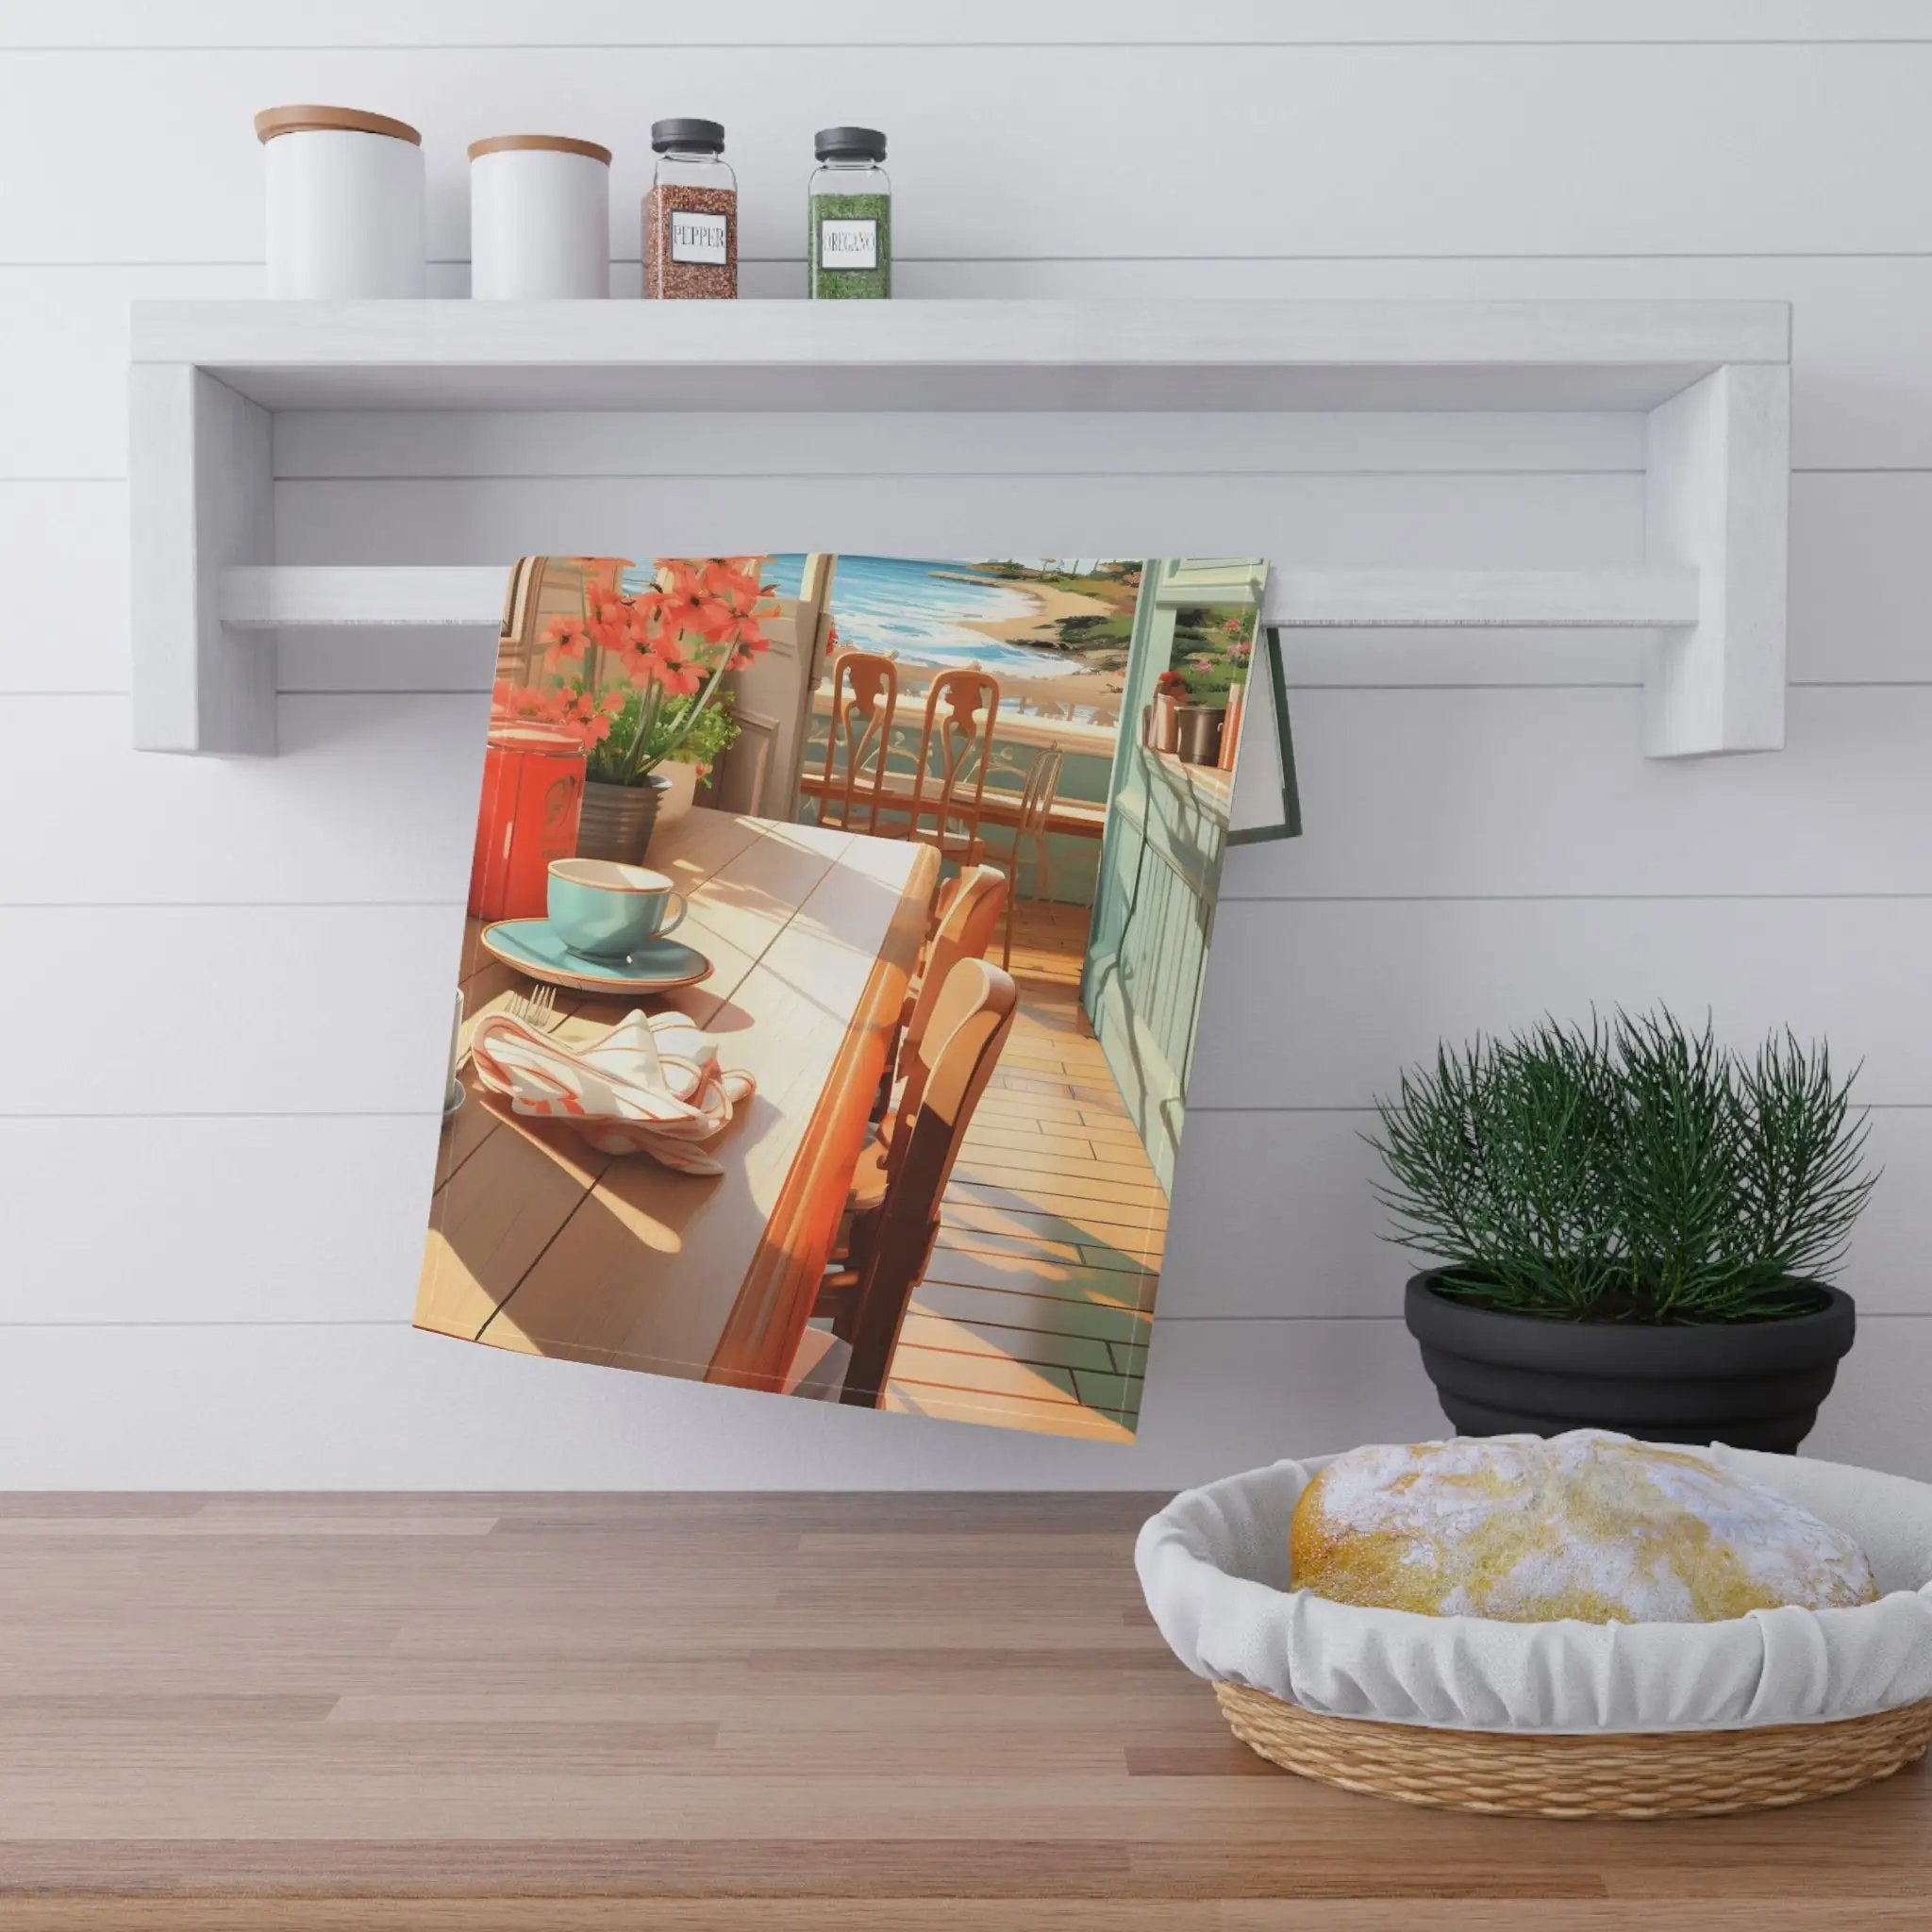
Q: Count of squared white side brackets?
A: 2